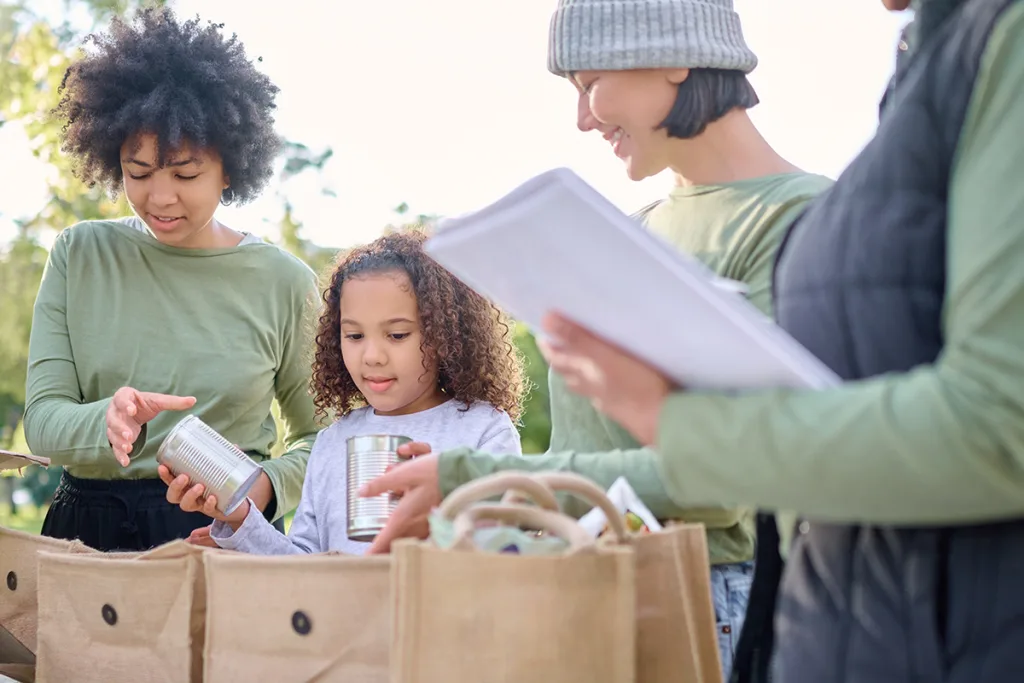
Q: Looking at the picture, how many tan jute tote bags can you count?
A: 5